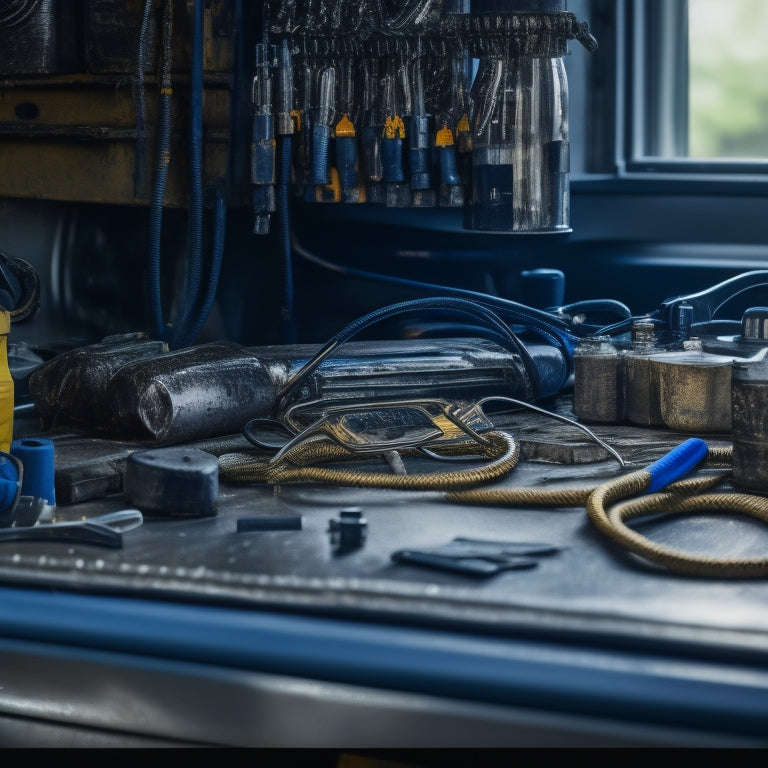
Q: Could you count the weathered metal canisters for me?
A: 4